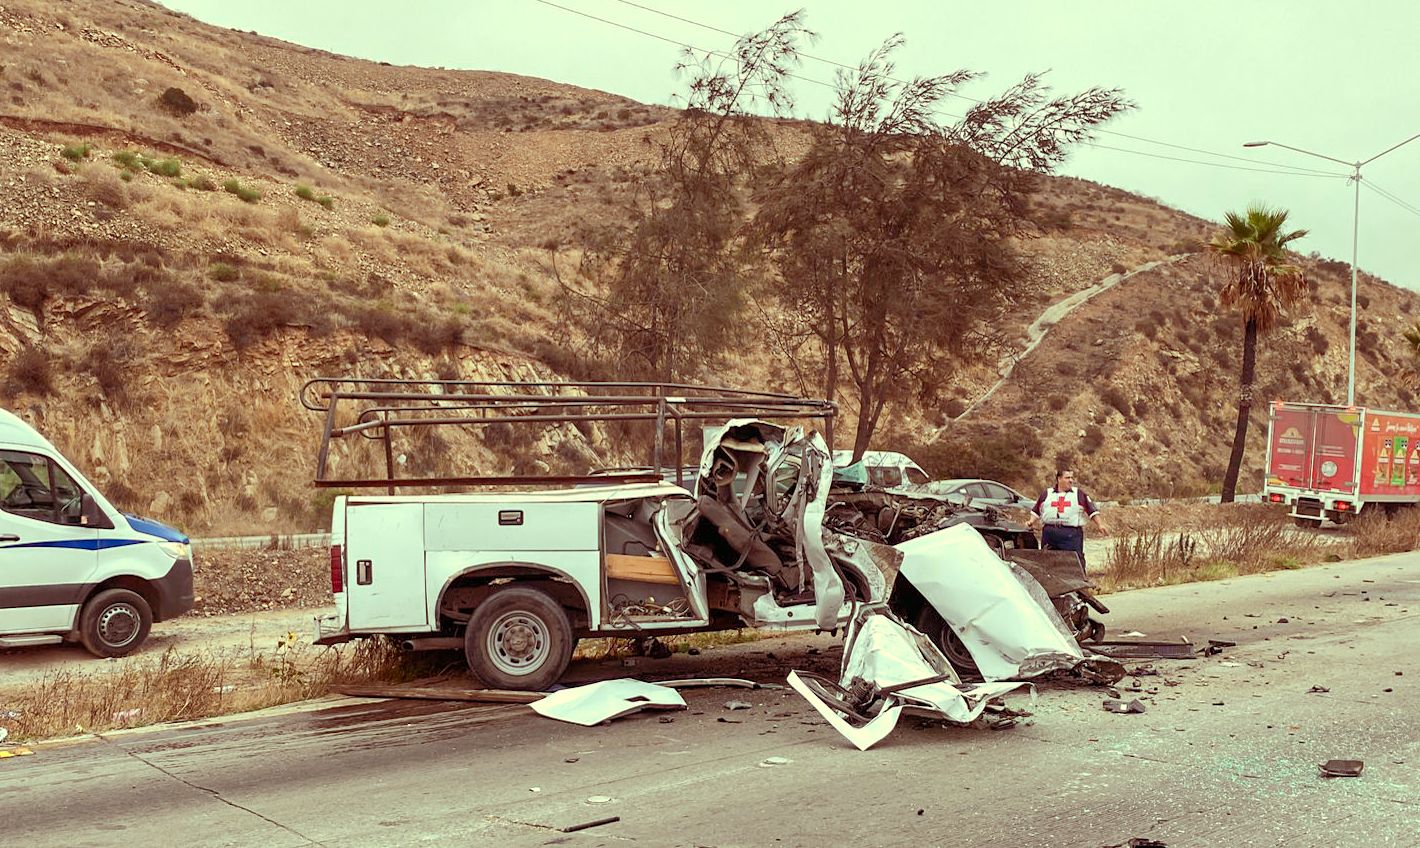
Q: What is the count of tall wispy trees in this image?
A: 2